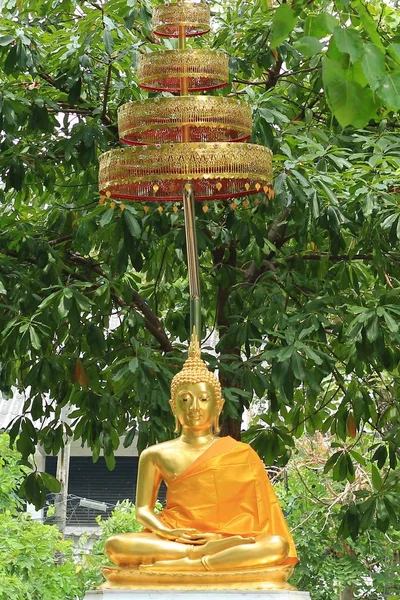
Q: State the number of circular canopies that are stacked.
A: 4